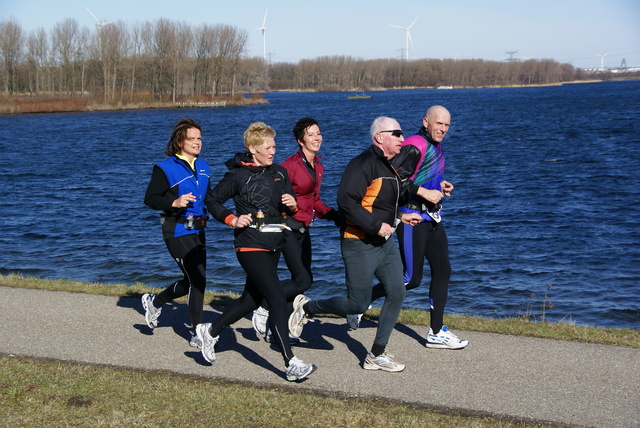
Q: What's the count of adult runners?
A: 5